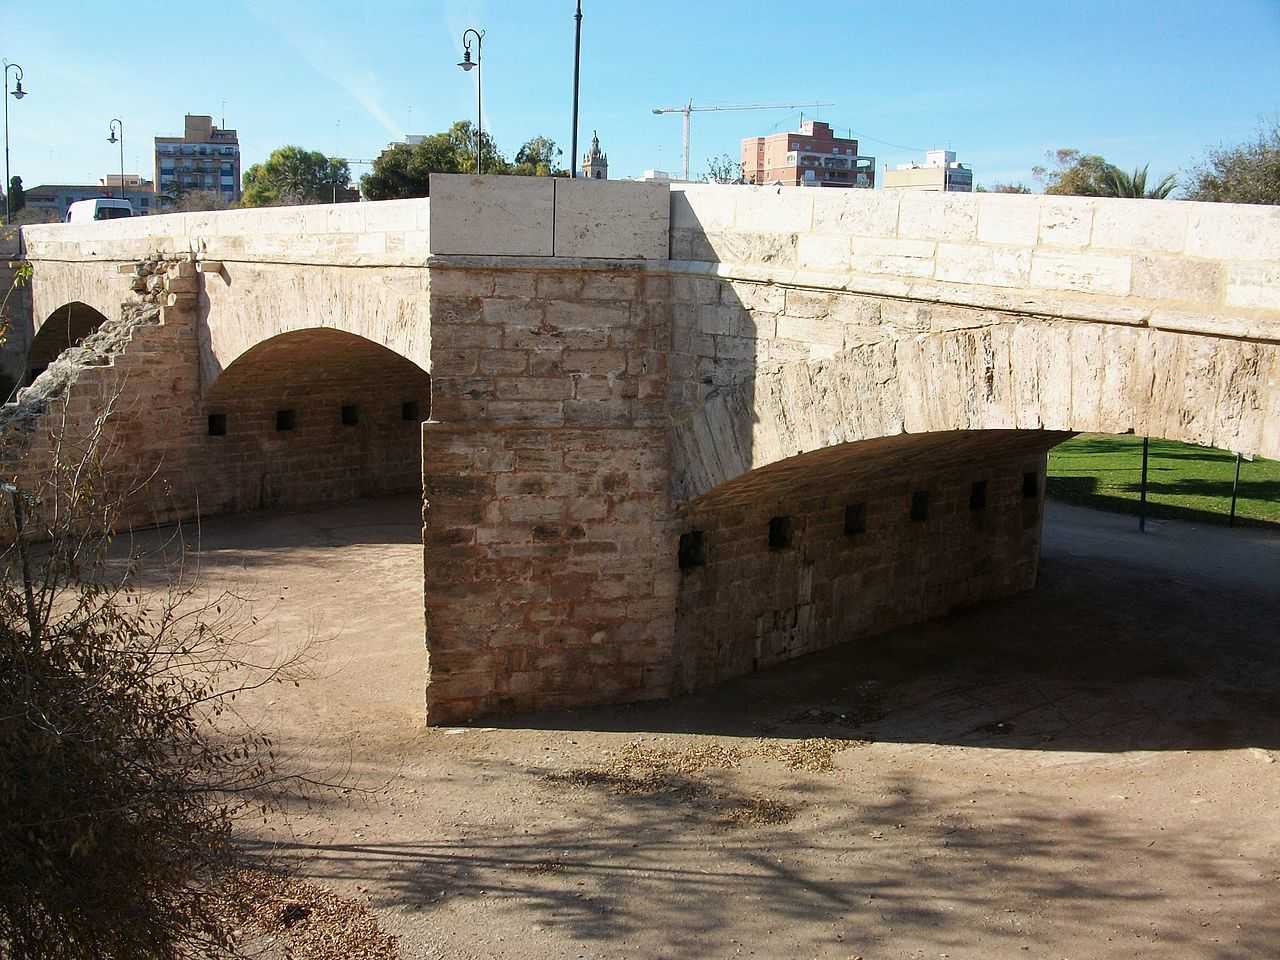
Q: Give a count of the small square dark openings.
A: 10